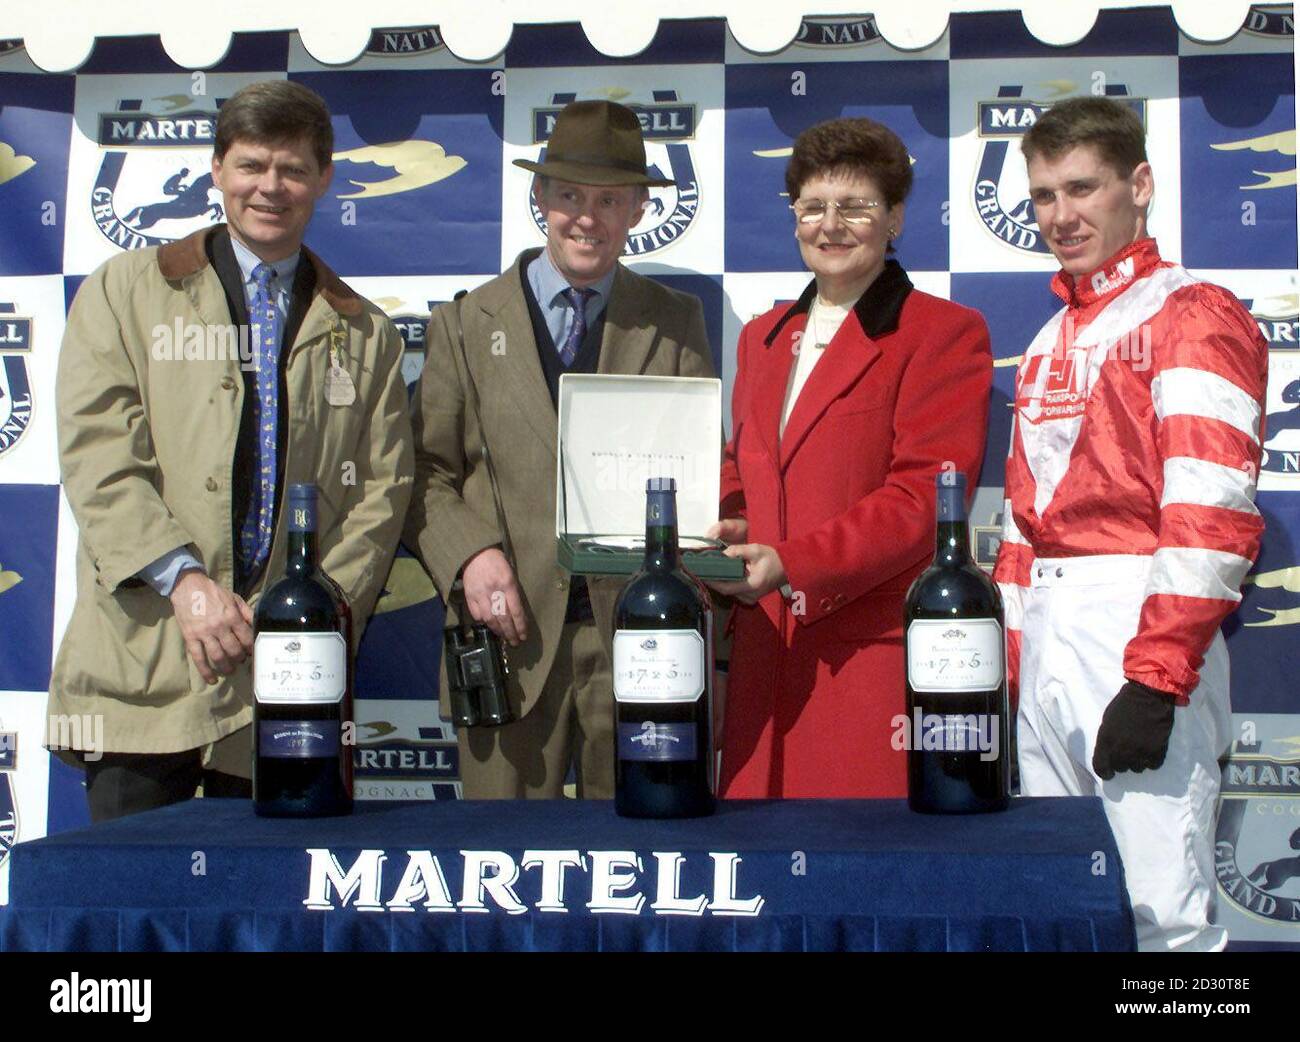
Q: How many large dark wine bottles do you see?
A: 3